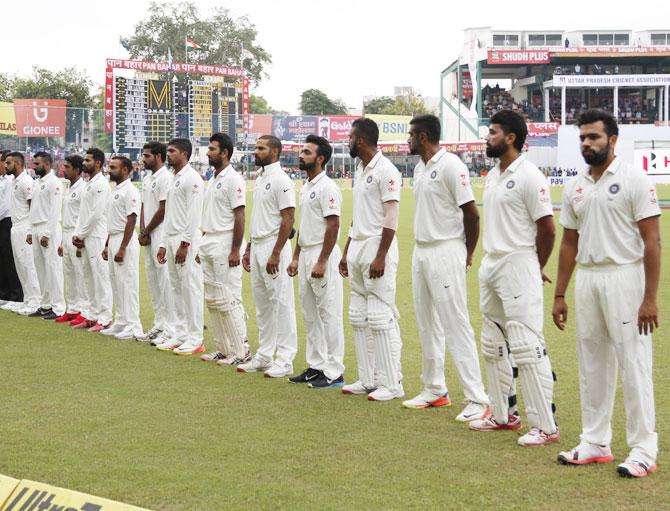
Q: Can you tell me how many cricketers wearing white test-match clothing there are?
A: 14